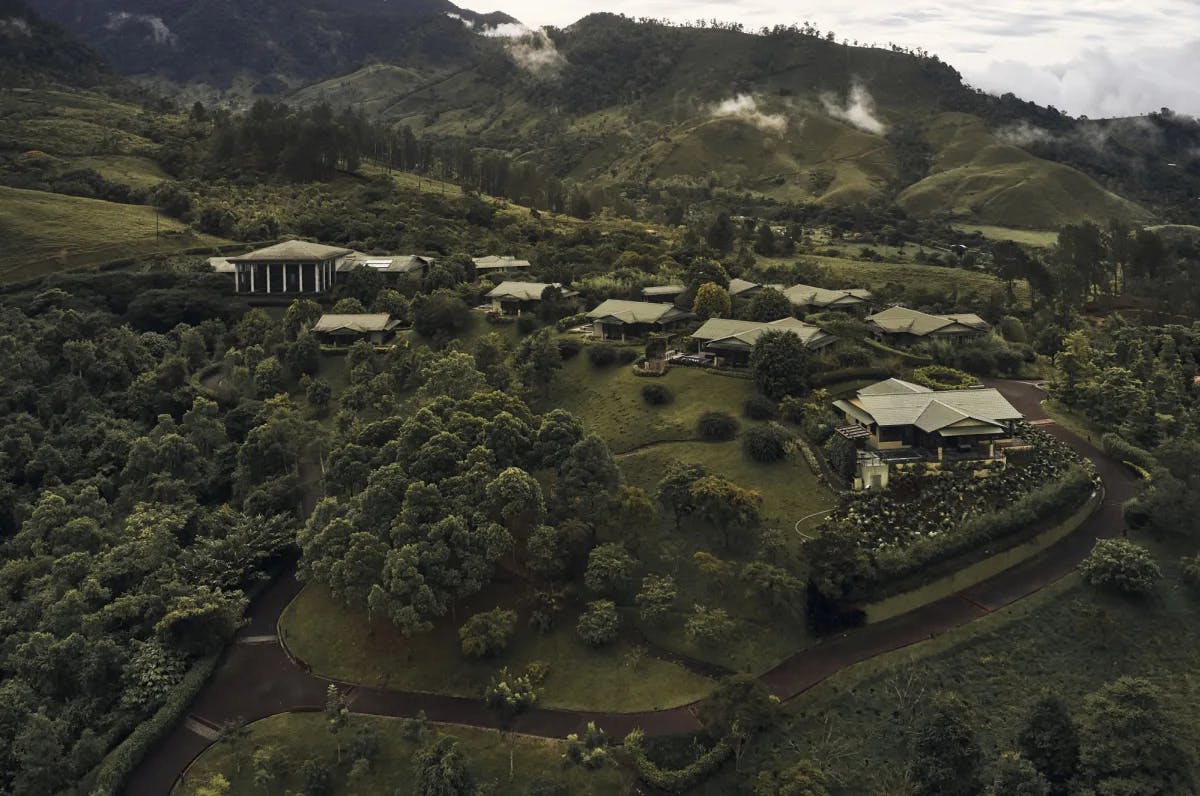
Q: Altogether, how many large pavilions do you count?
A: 1